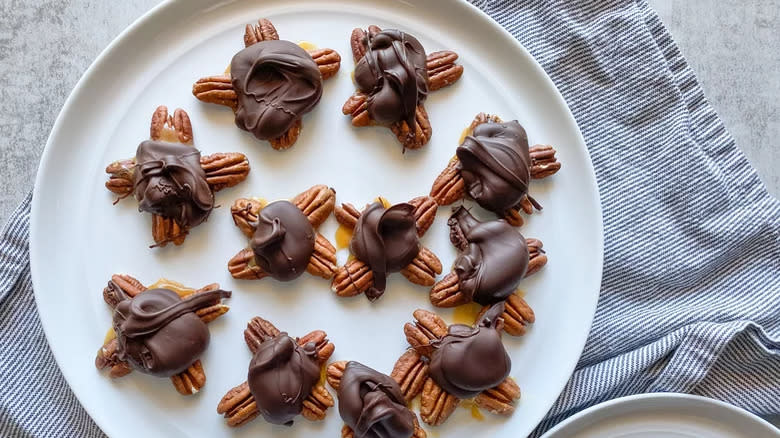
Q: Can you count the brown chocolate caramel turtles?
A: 11